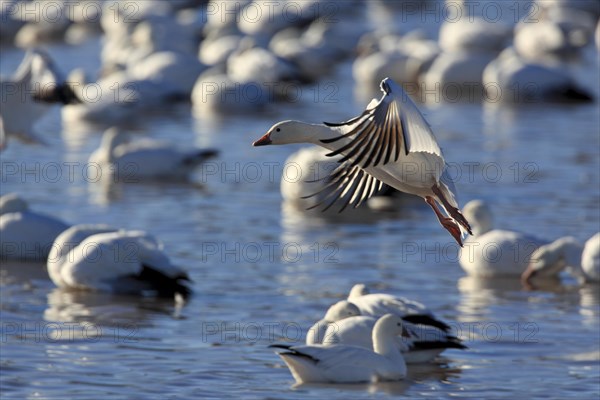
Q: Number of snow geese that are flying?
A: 1